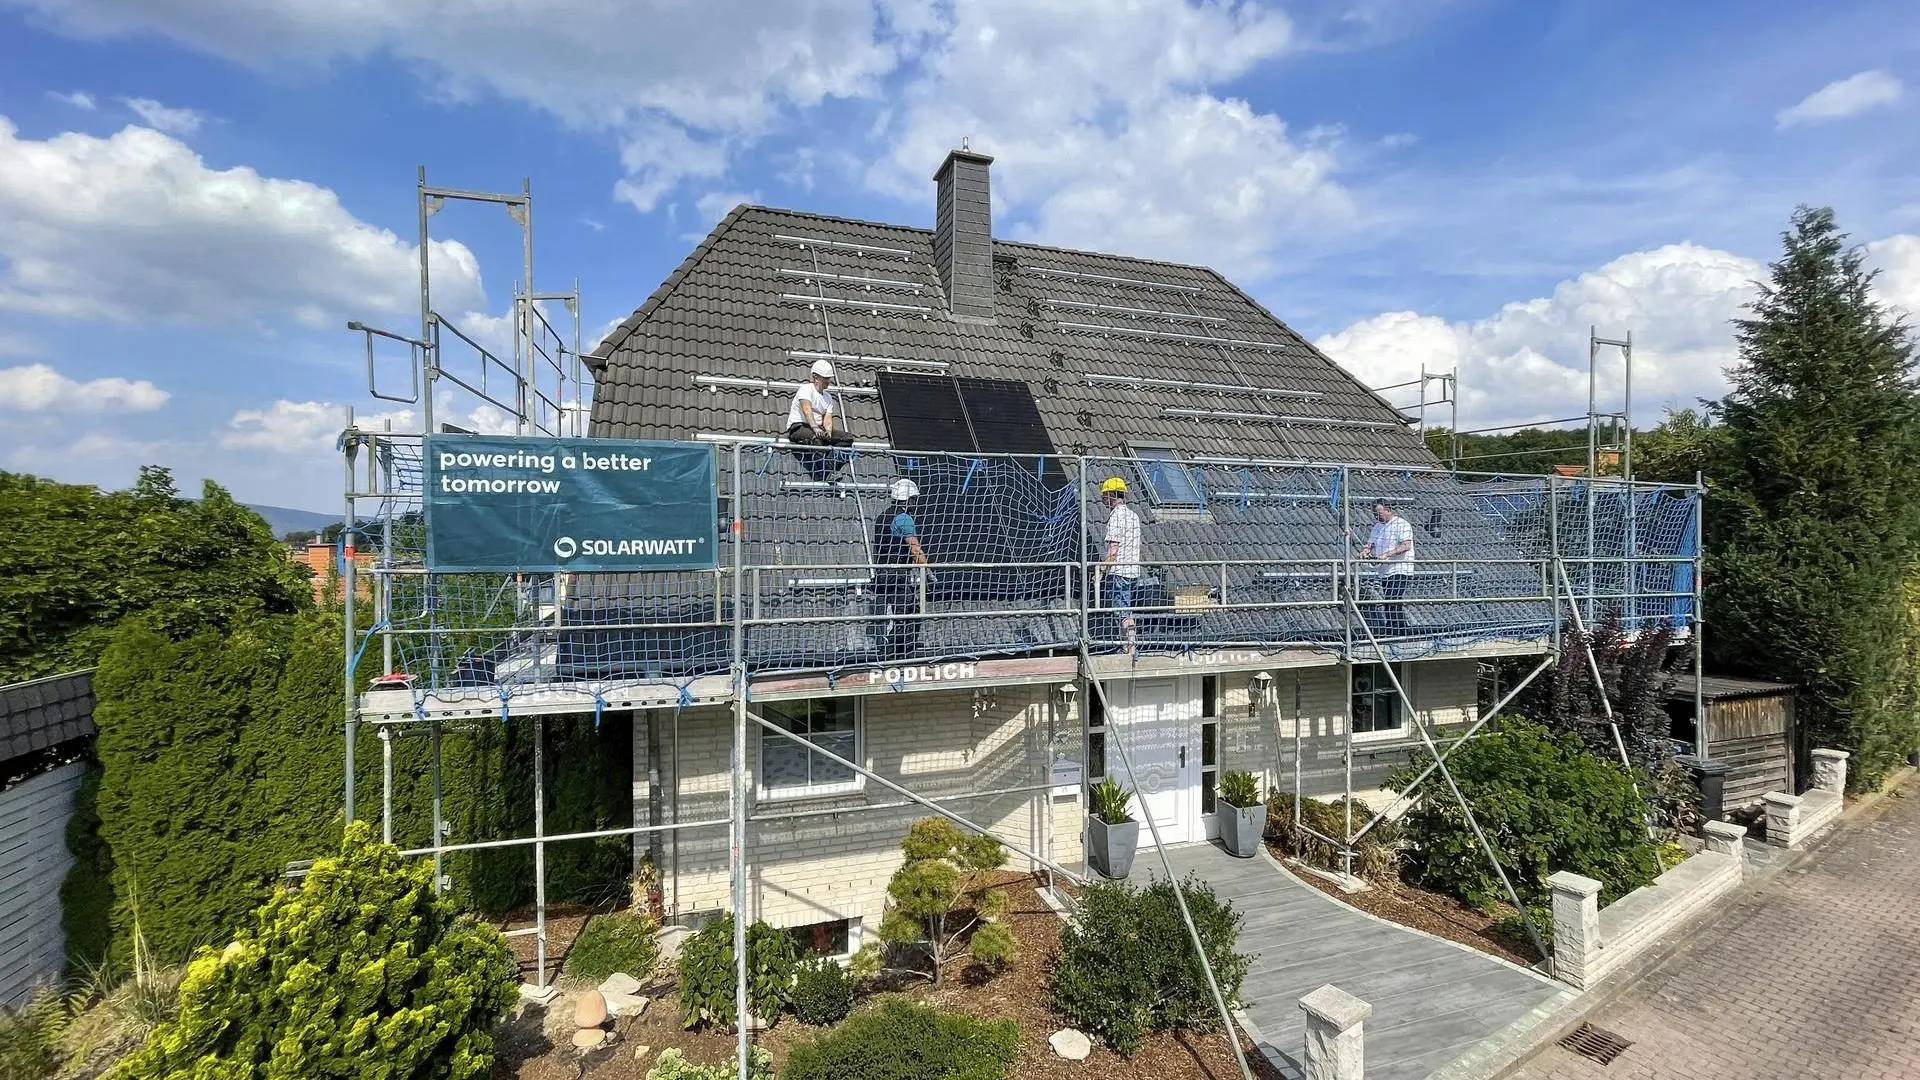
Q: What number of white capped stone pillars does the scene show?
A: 5